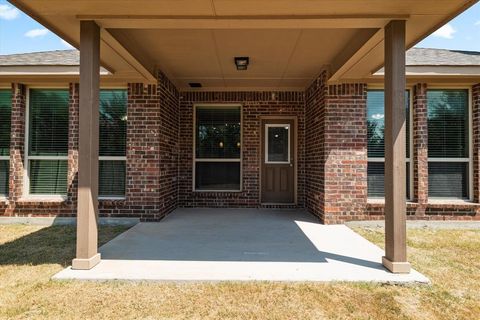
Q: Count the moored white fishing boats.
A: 0